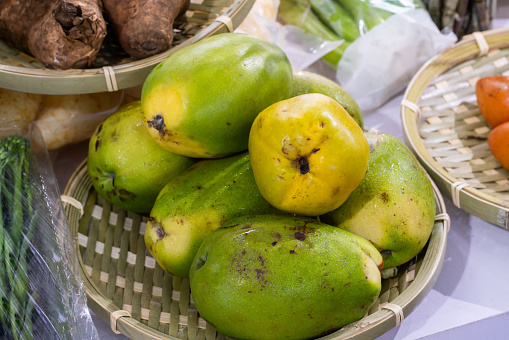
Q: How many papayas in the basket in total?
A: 7